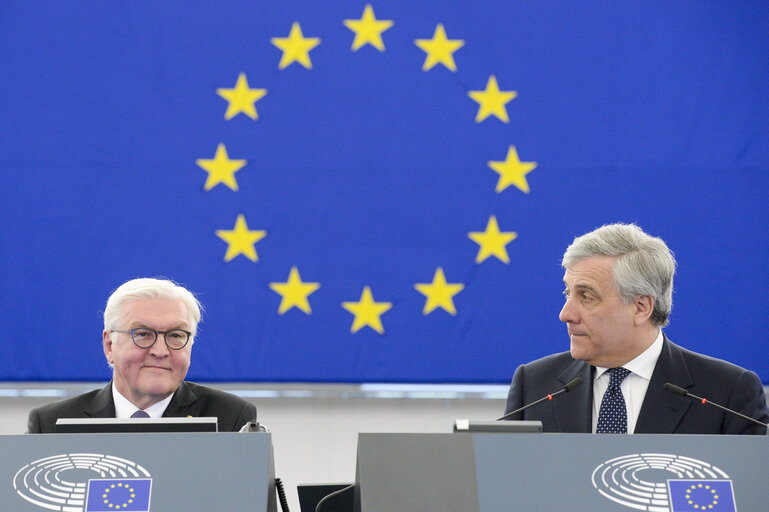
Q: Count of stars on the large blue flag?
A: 12